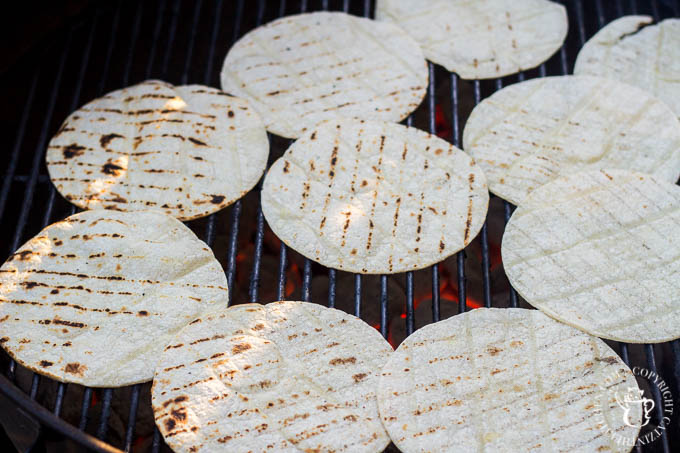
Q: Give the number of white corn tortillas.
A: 10